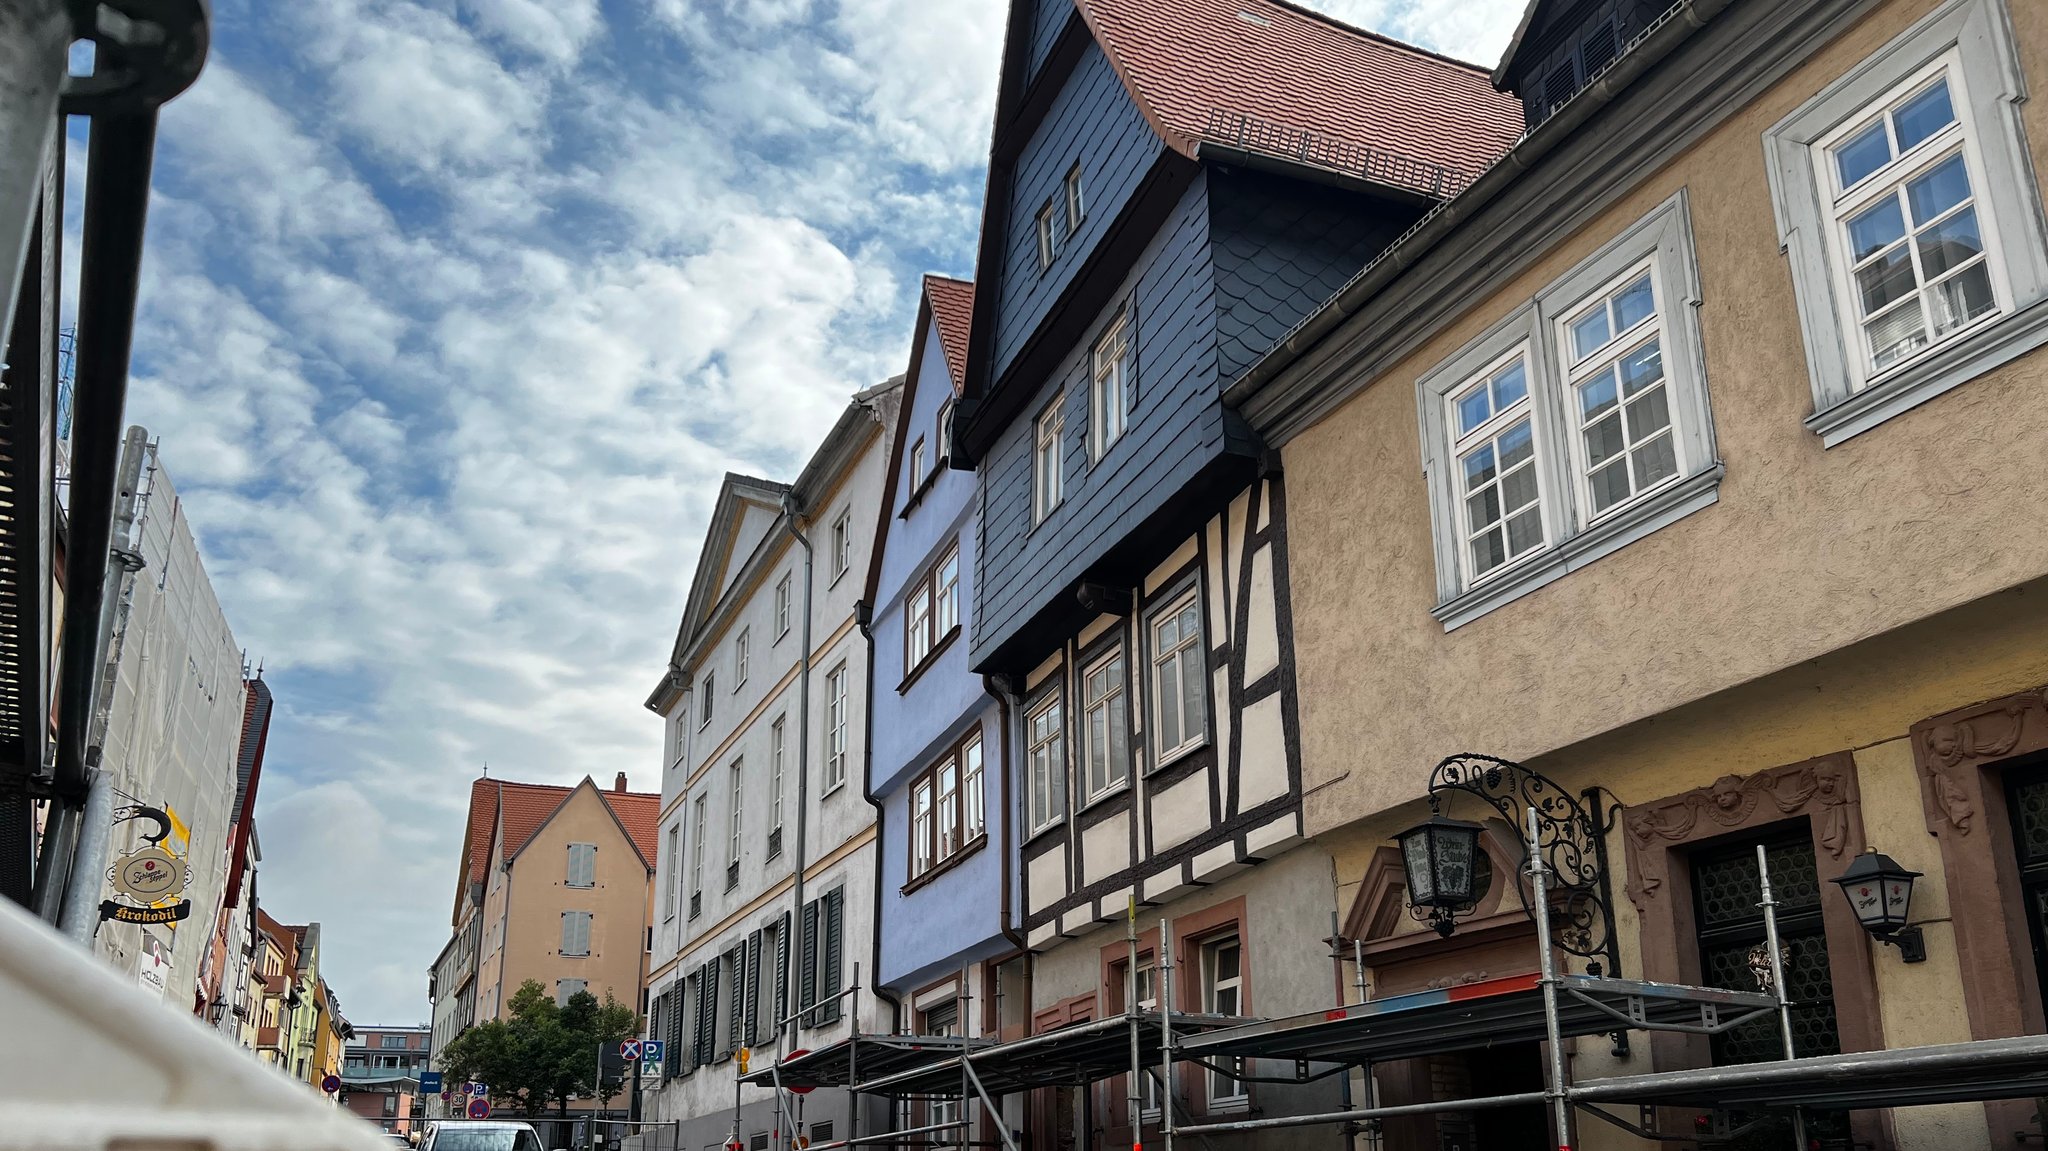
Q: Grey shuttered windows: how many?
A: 3